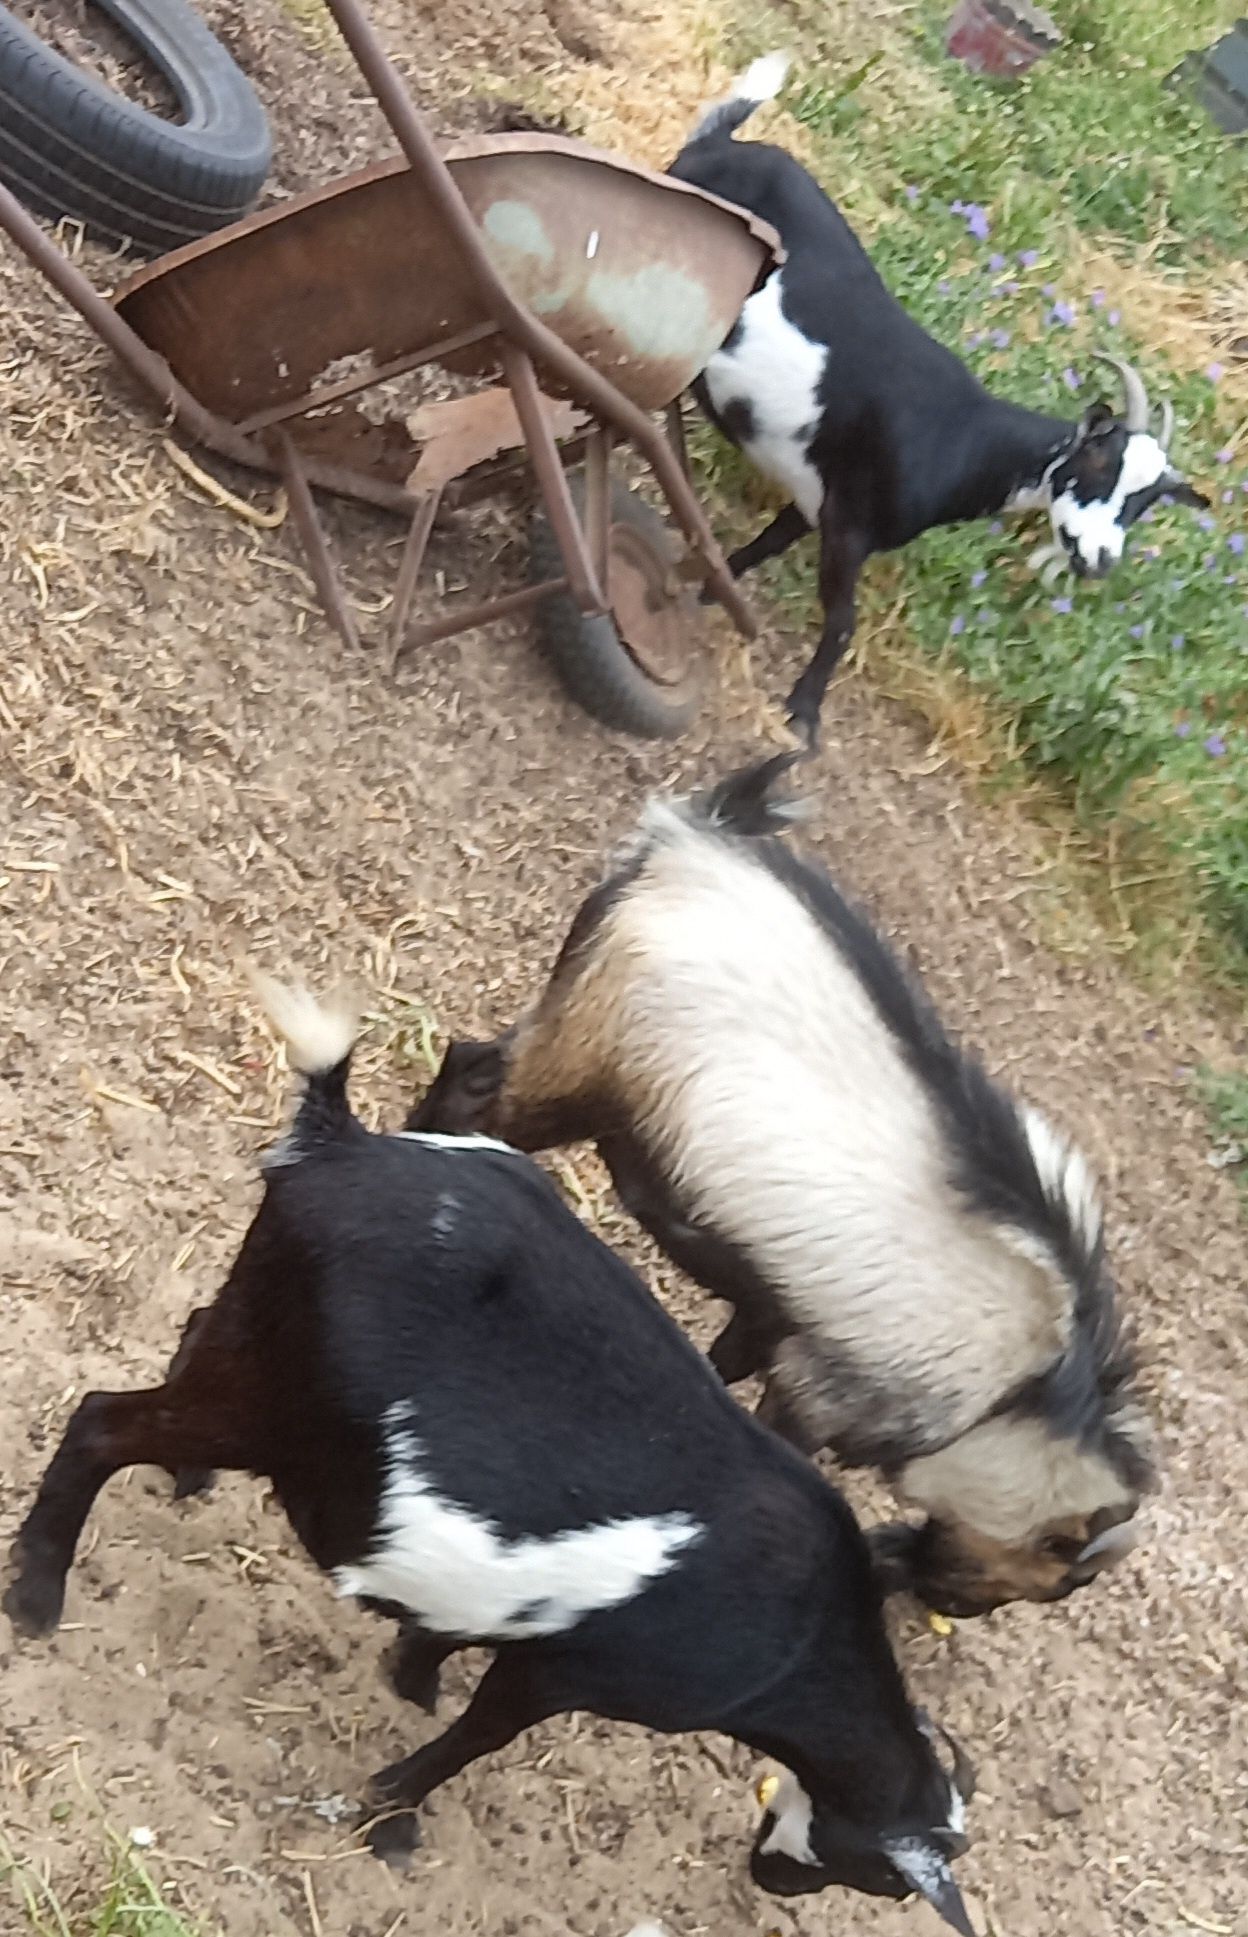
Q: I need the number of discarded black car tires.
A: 1